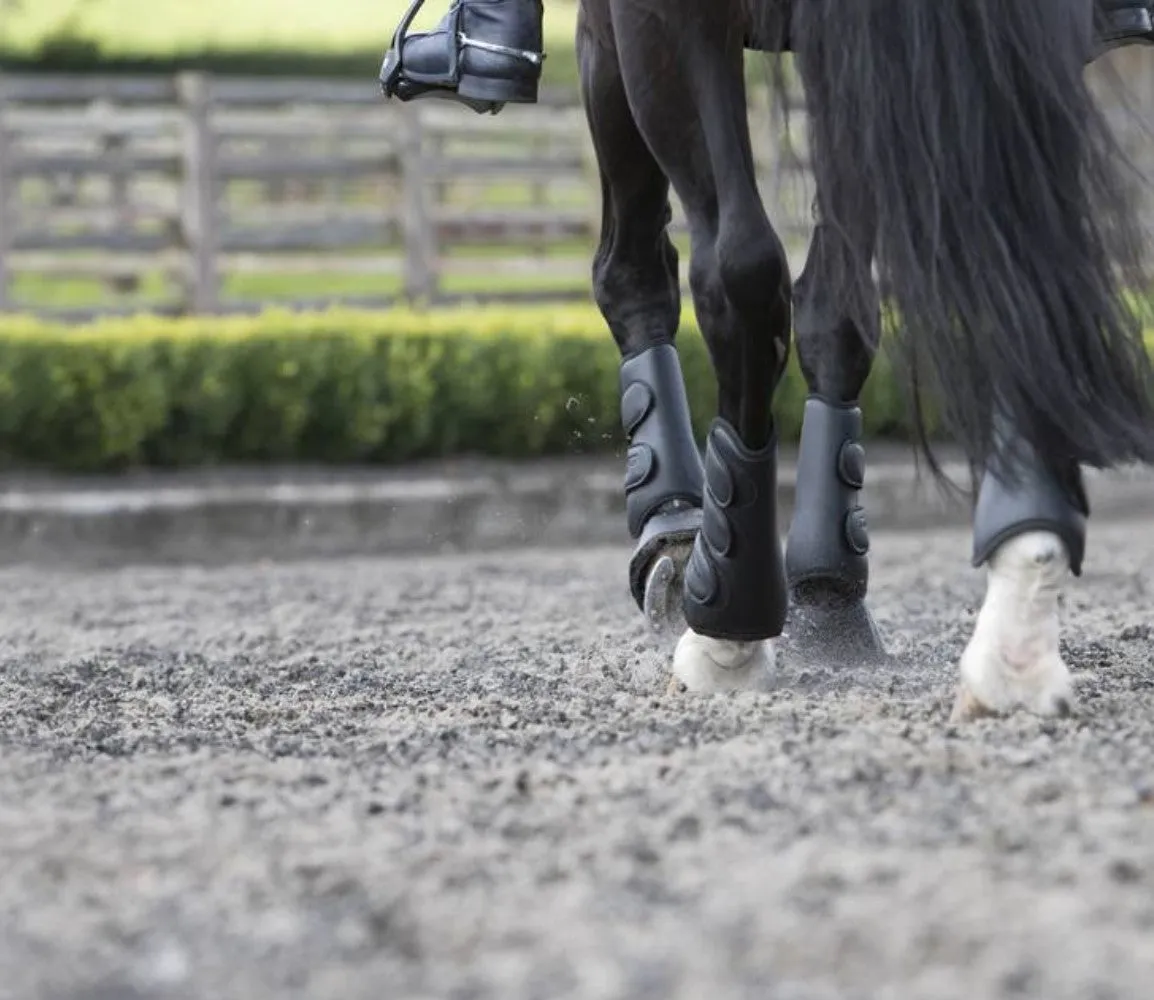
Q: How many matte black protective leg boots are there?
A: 4